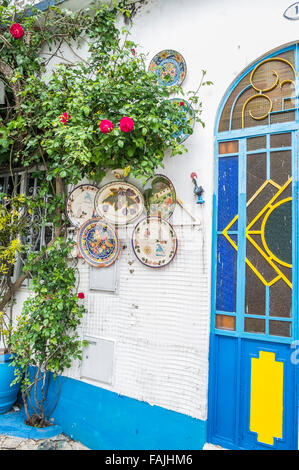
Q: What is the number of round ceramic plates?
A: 7